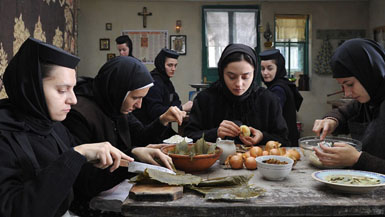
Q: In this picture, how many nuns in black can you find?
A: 7